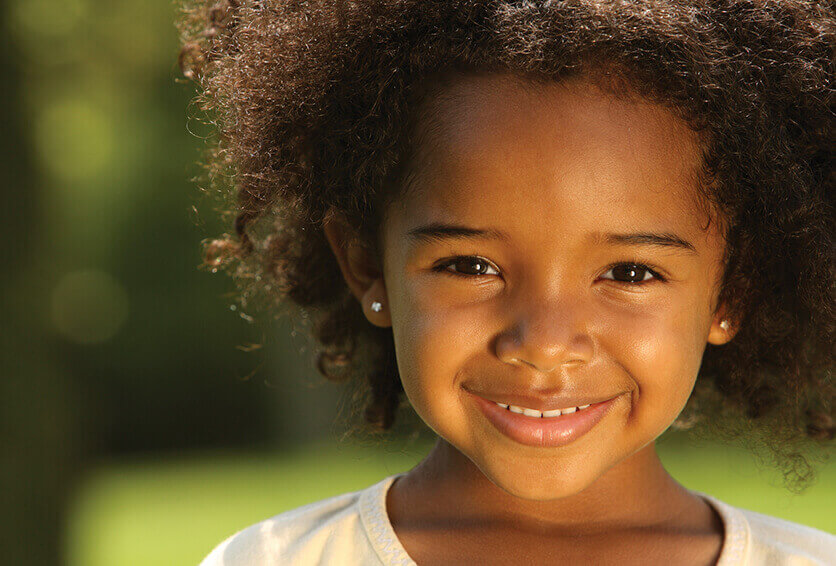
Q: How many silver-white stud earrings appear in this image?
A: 2